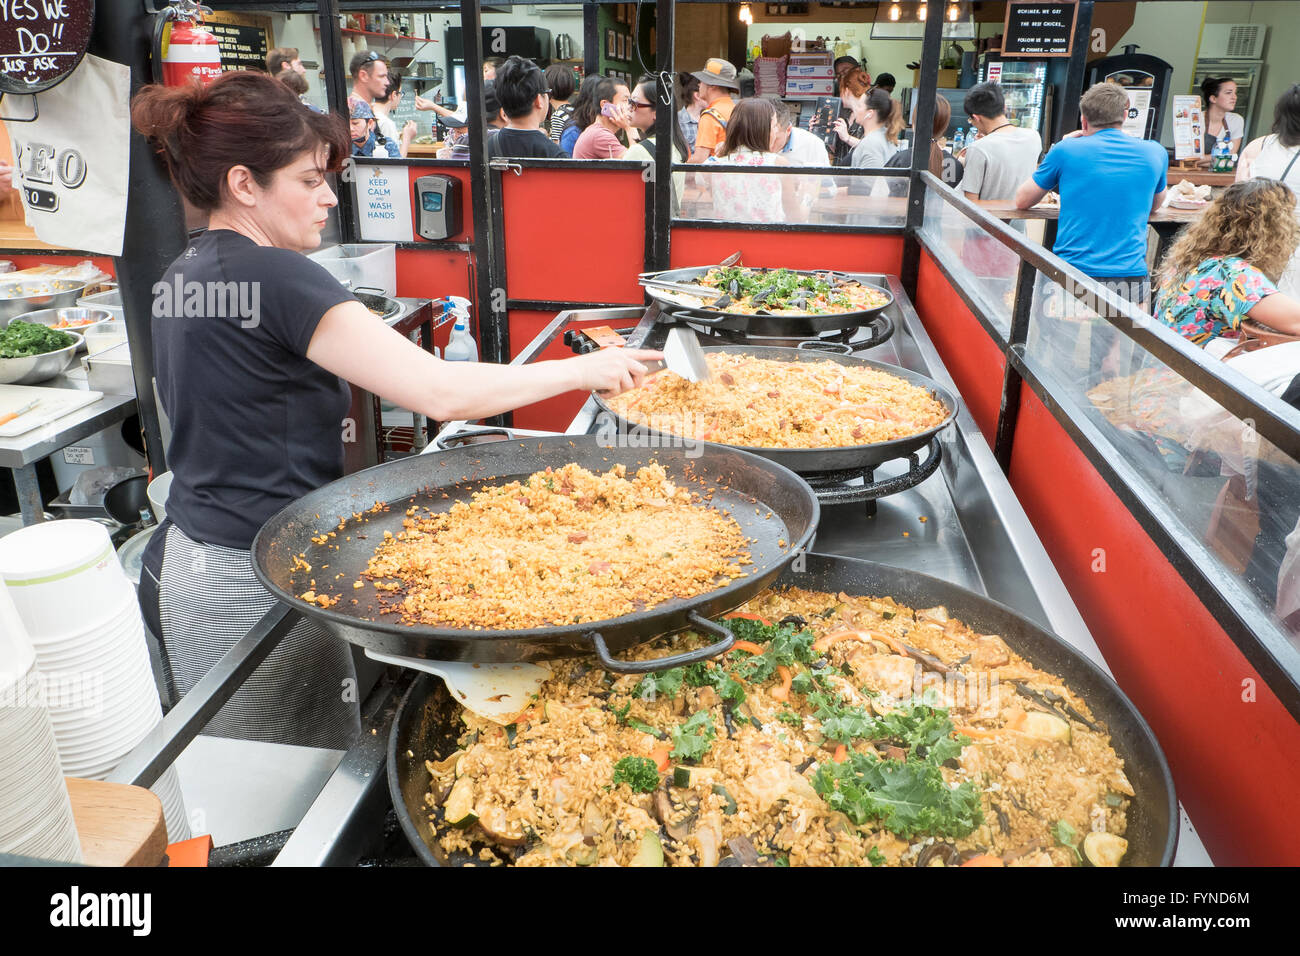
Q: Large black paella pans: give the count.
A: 4